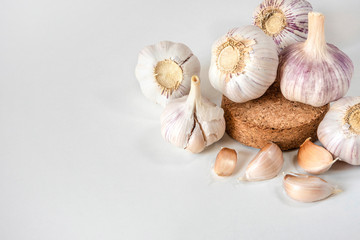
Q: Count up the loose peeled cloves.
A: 4